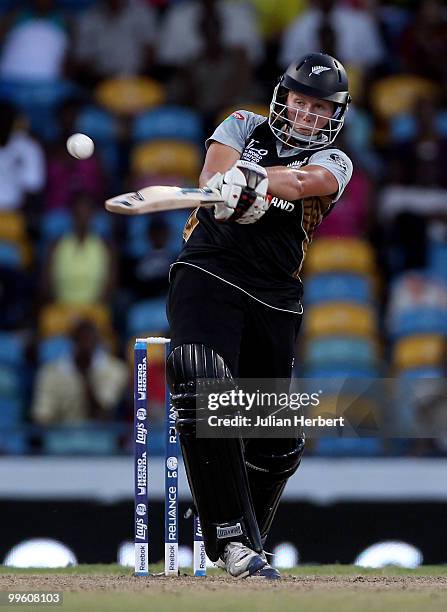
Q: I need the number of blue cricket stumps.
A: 3